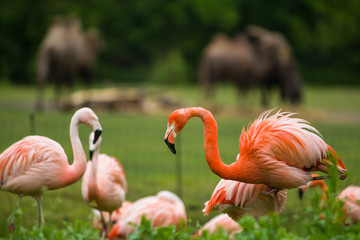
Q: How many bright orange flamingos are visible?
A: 1